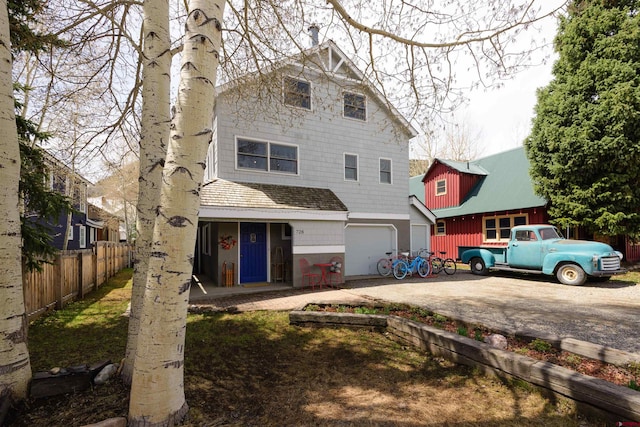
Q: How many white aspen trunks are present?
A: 3